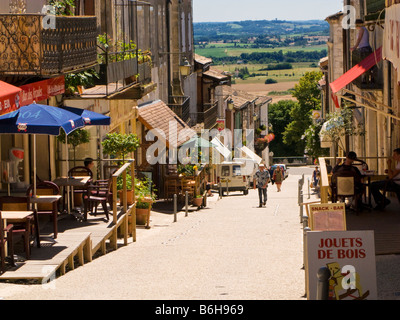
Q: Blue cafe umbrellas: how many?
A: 2